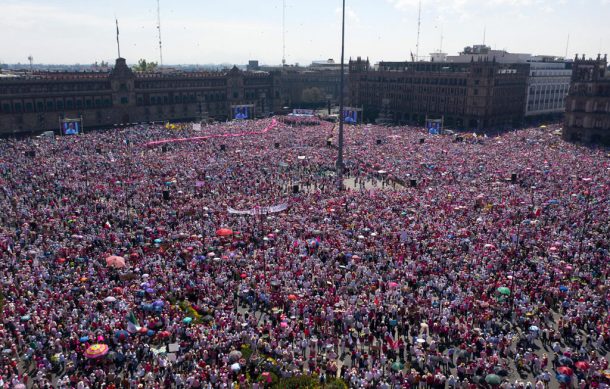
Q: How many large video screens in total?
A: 4